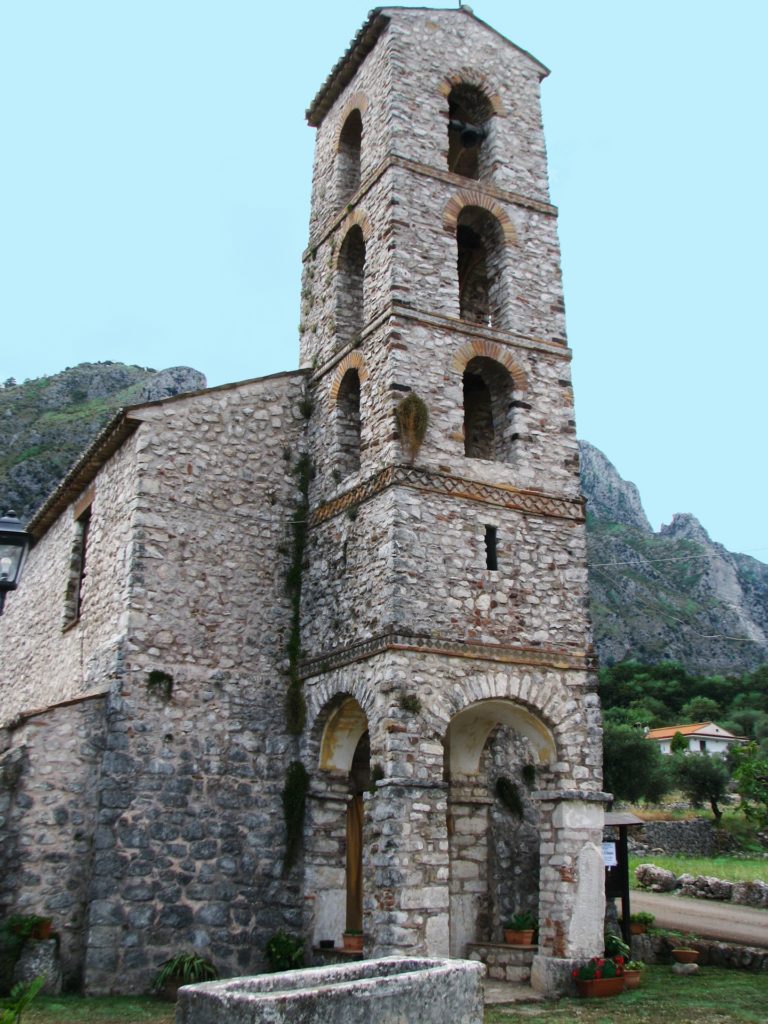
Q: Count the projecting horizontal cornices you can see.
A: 4